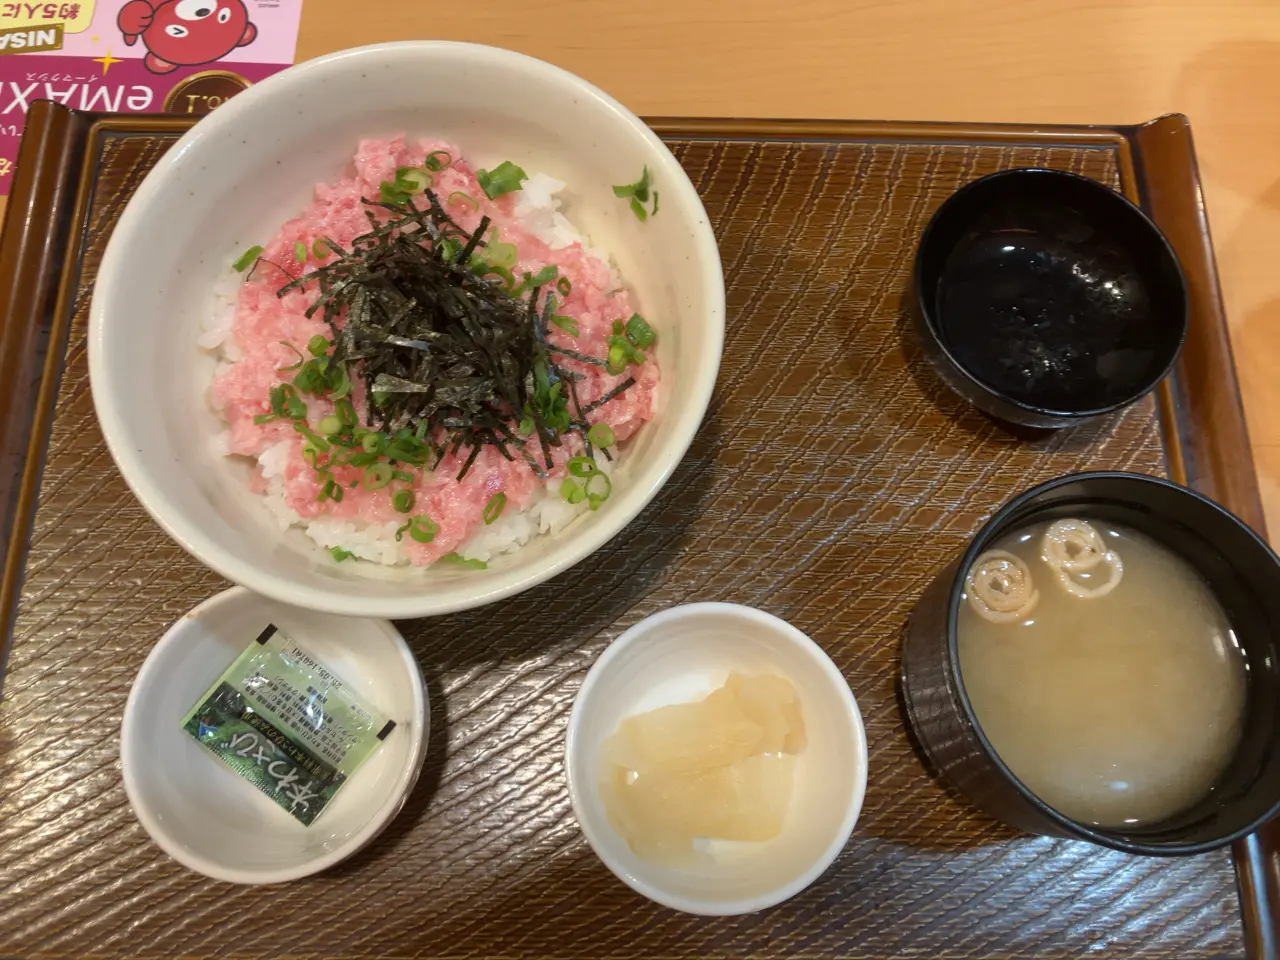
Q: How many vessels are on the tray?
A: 5